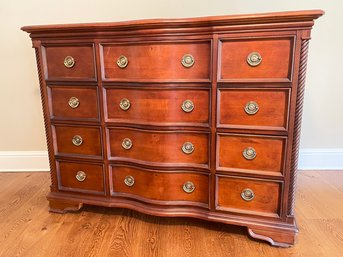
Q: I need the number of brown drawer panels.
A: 12